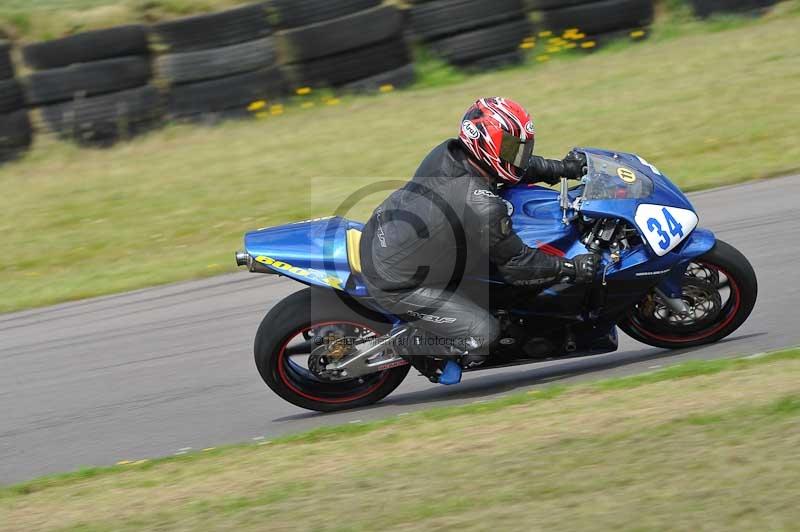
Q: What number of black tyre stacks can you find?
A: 7